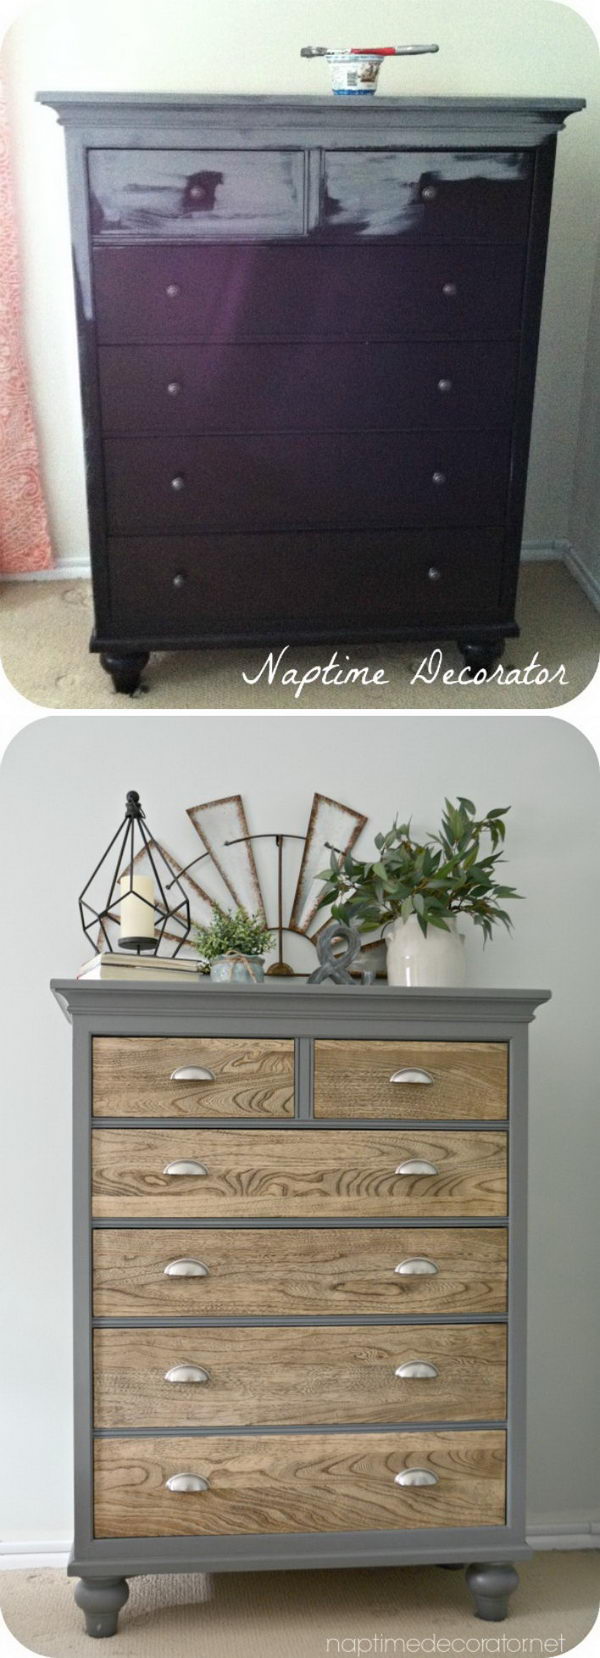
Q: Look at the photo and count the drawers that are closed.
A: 12